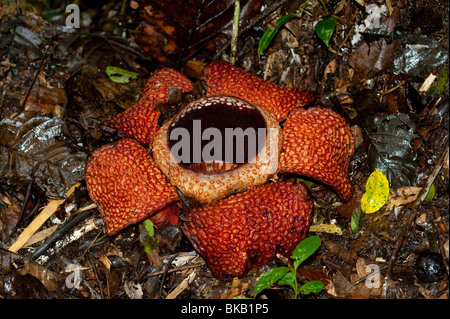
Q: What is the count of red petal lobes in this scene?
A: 5